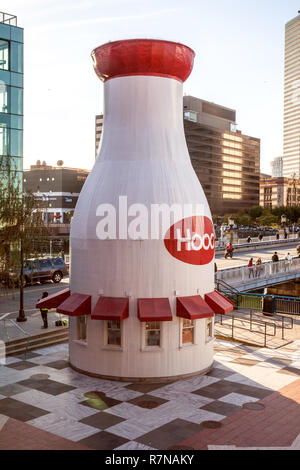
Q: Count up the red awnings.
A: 6